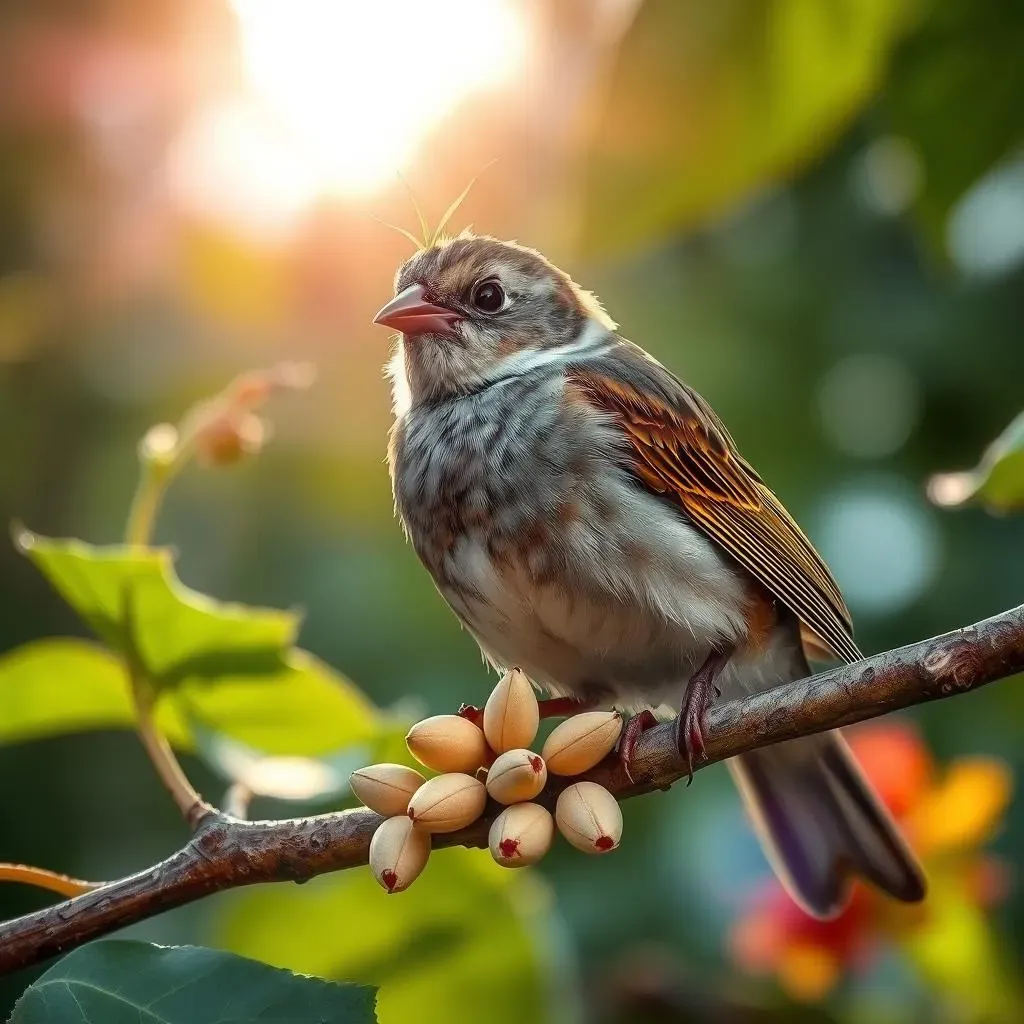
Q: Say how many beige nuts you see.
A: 9